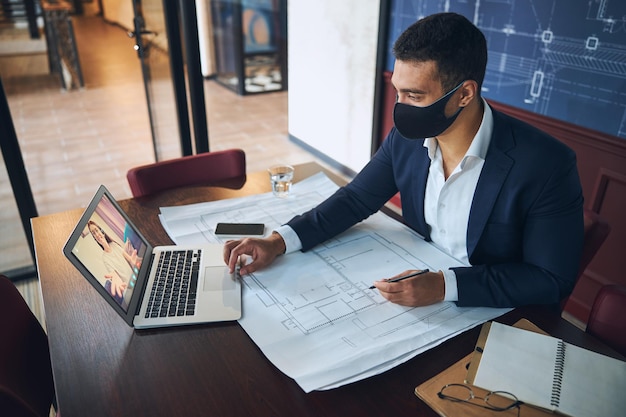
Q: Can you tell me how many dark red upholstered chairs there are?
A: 4